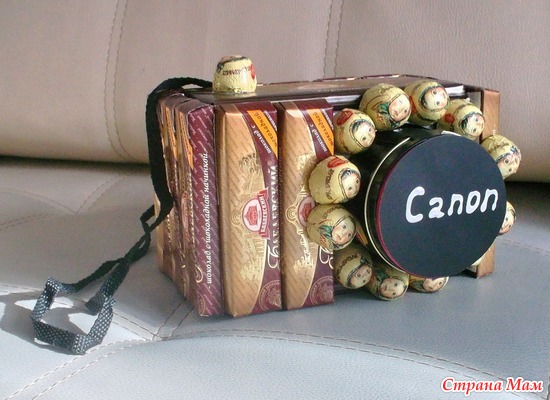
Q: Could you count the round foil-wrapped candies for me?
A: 12